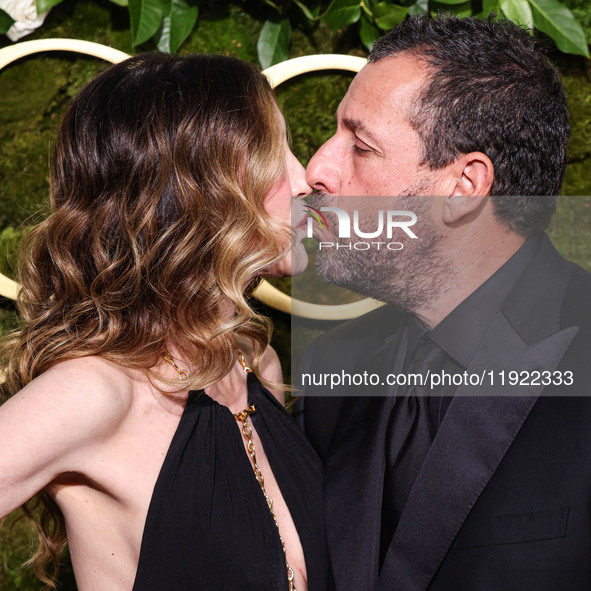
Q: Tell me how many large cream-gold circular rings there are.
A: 2